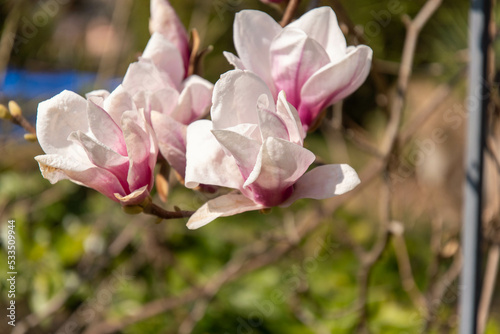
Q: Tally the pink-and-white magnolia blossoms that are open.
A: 4